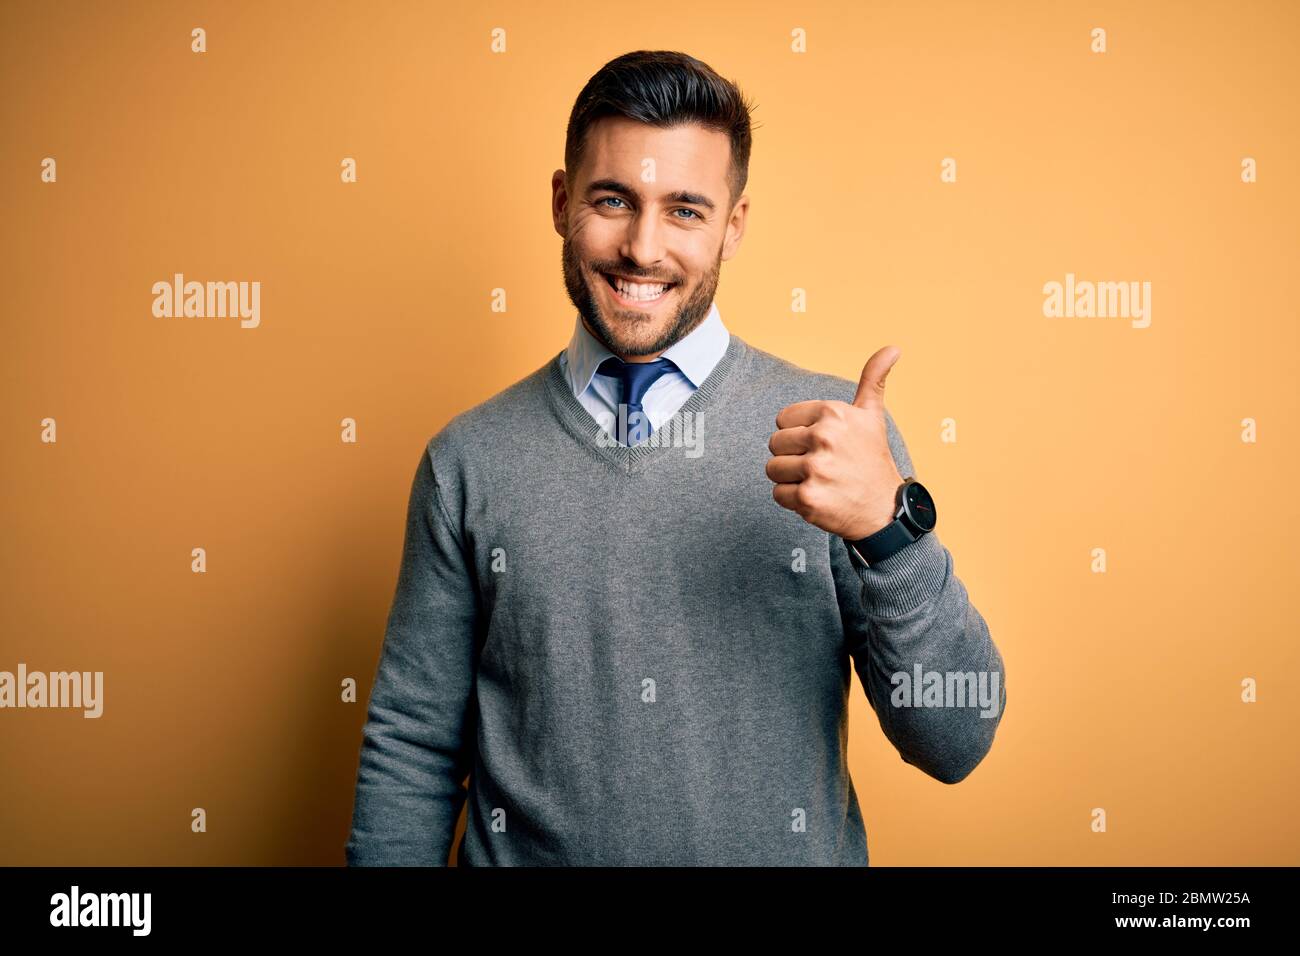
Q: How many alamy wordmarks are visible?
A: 6